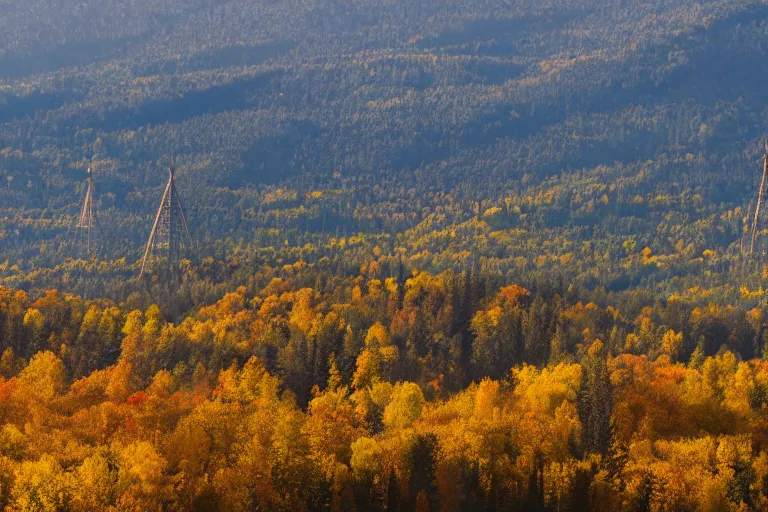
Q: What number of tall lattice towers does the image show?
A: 3